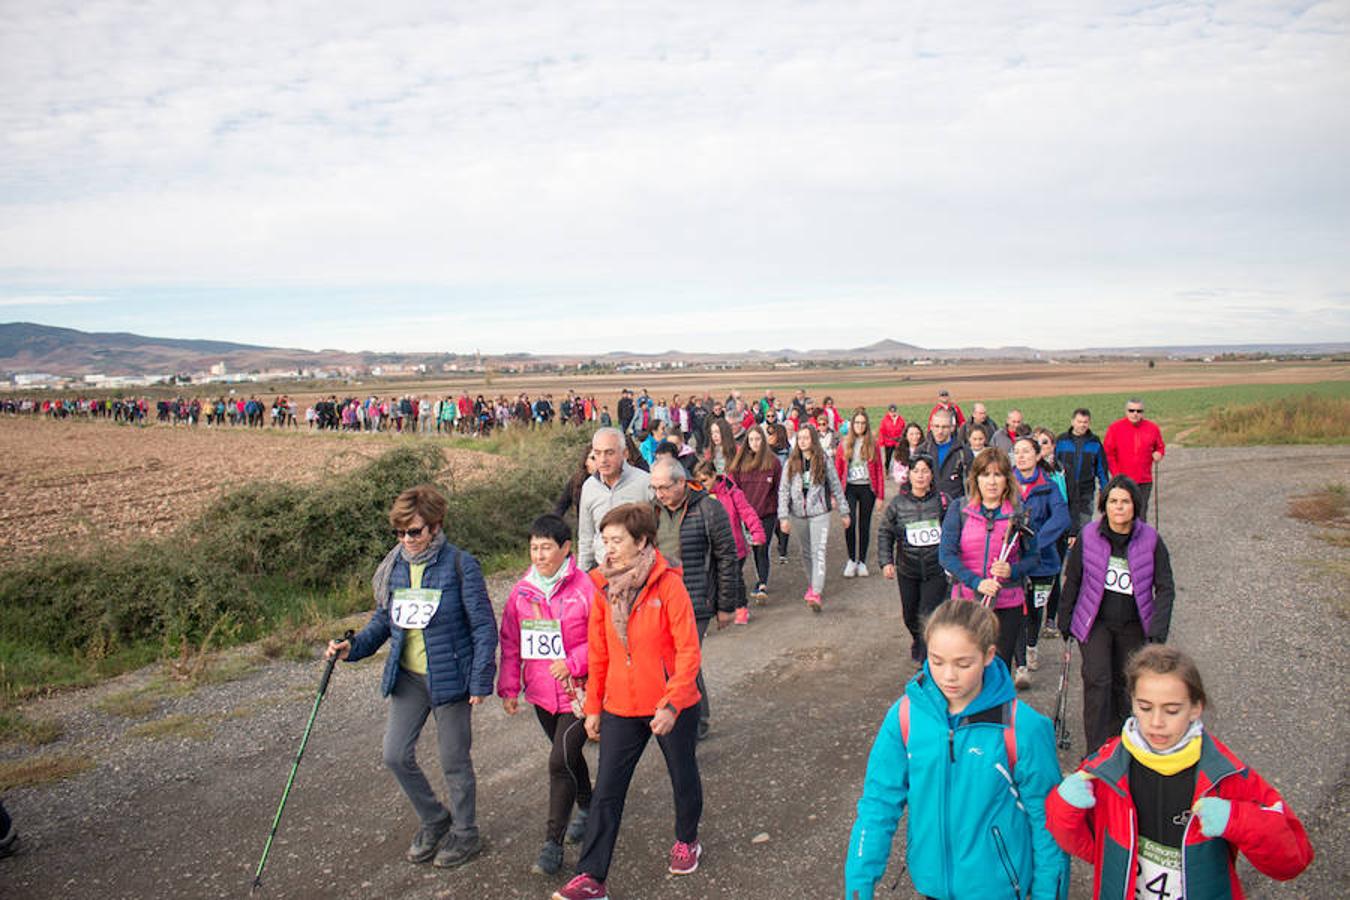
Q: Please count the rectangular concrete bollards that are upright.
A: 0